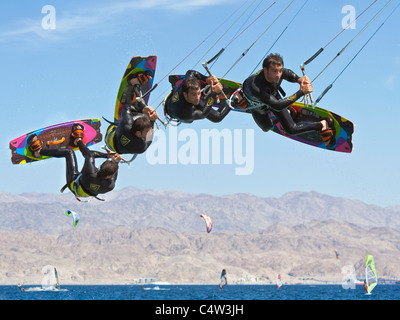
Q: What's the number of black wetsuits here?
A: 4